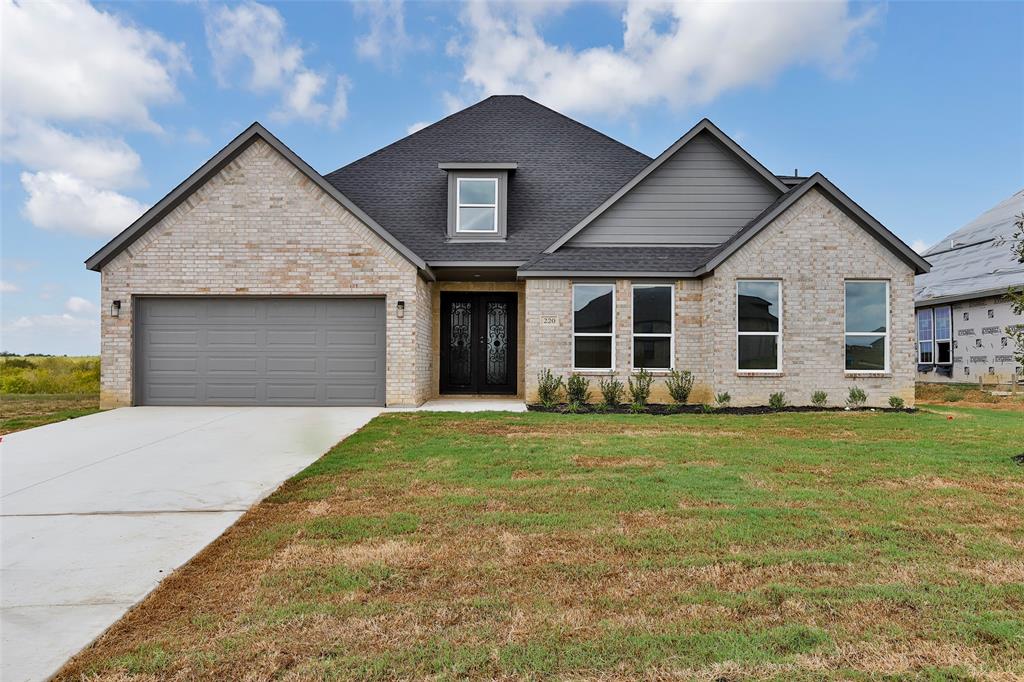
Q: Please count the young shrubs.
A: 10